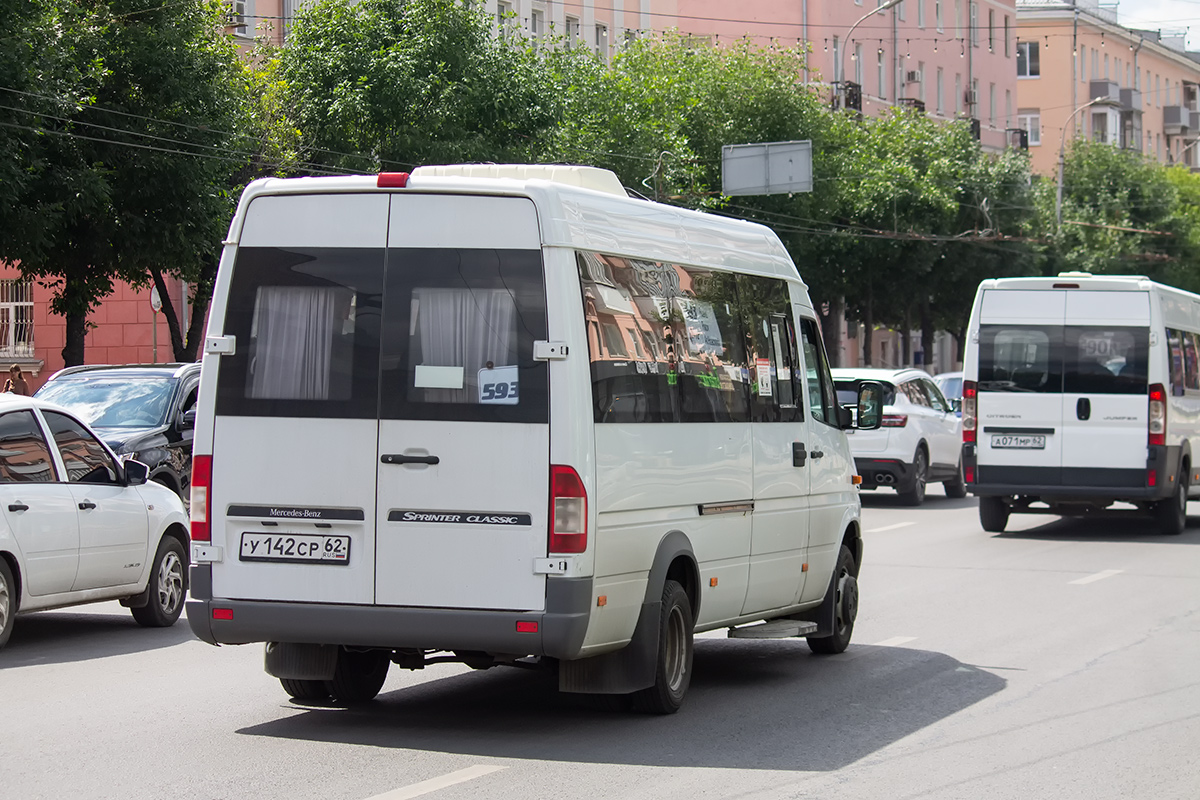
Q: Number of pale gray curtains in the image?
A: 2